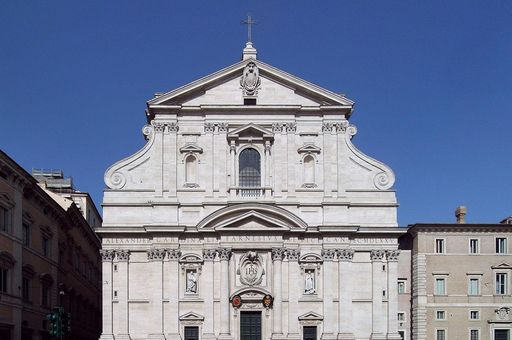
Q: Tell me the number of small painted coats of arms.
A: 2